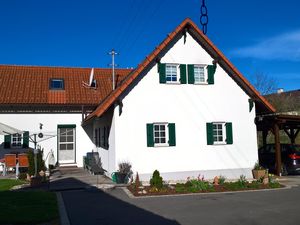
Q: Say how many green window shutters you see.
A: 10